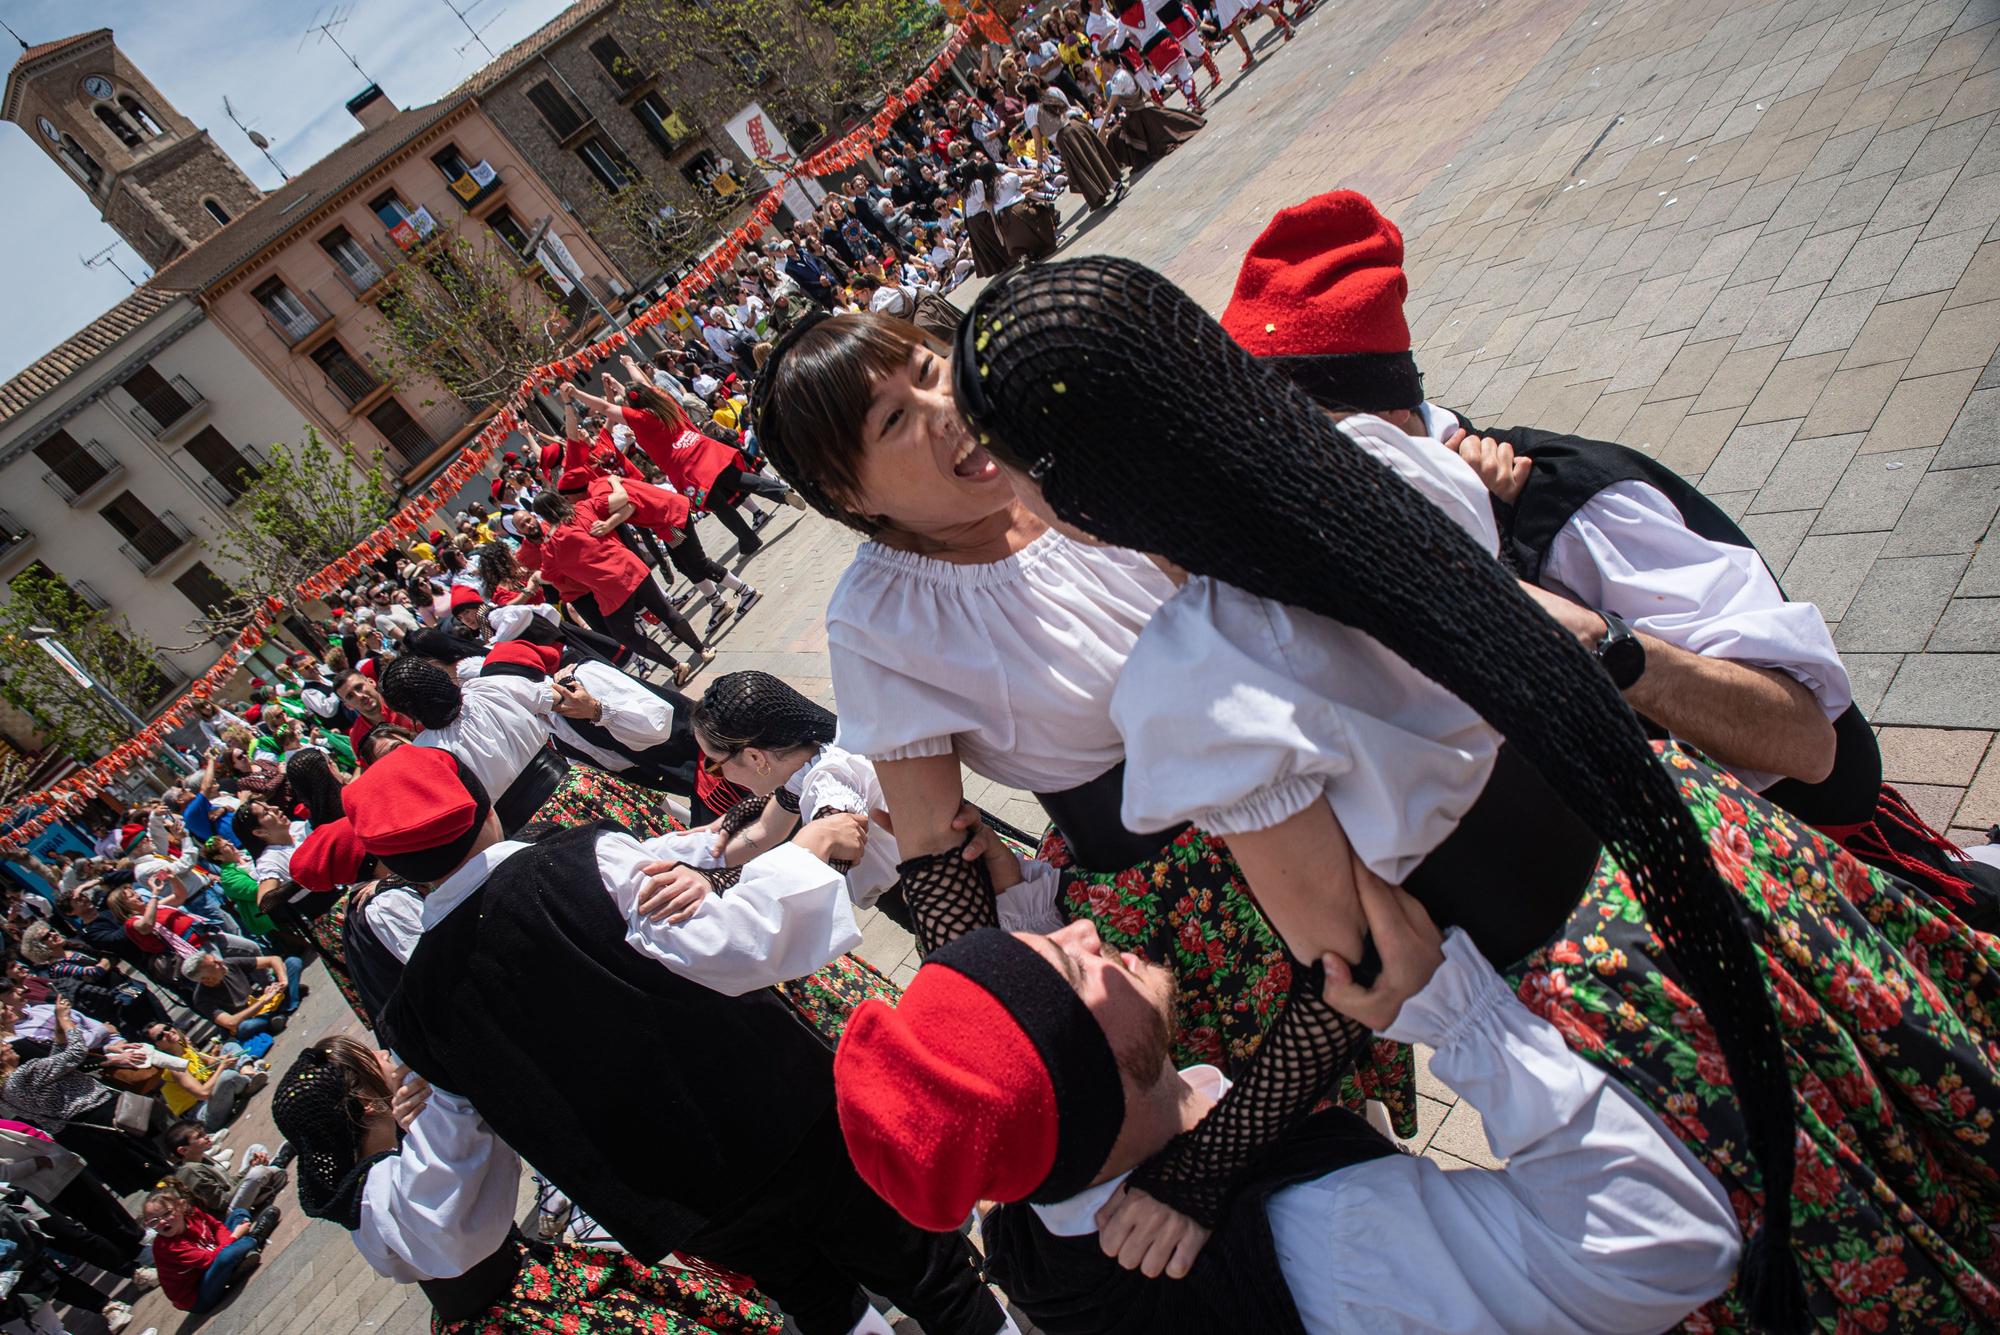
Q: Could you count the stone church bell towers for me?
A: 1